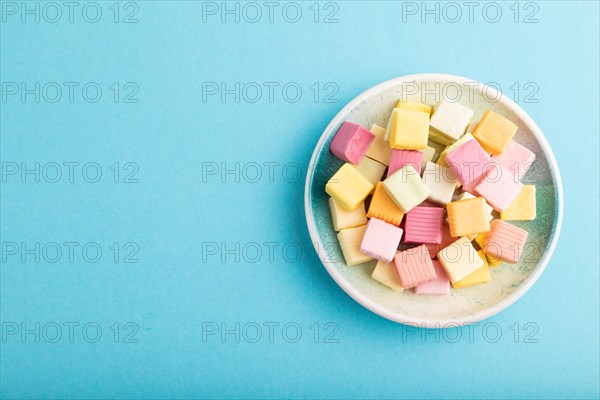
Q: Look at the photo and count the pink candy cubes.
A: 11